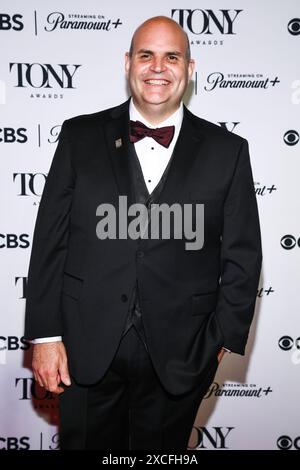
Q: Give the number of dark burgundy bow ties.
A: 1